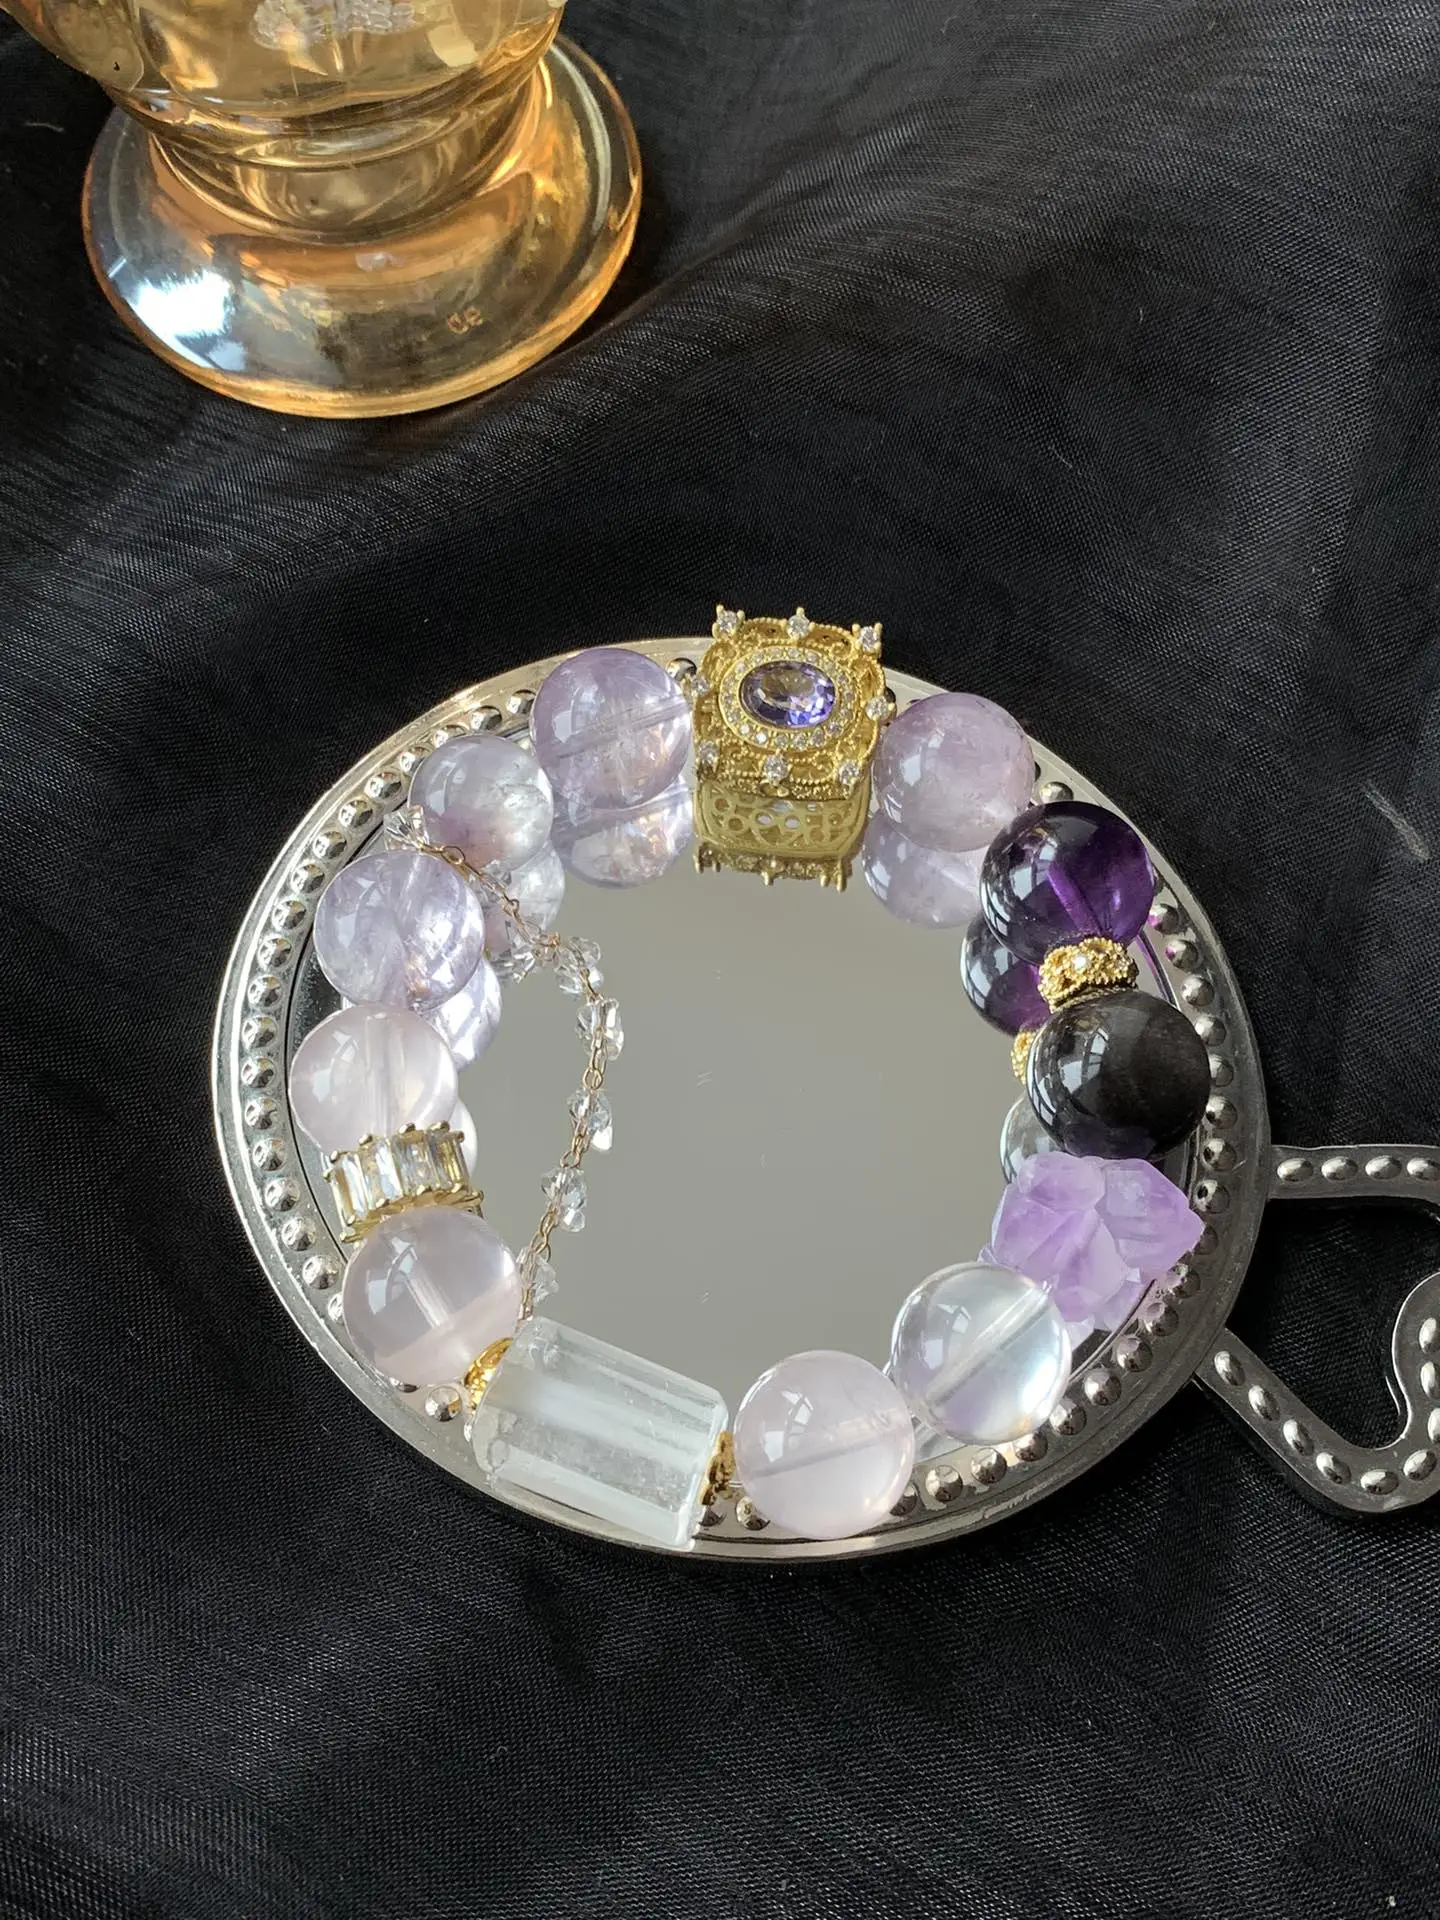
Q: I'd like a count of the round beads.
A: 10